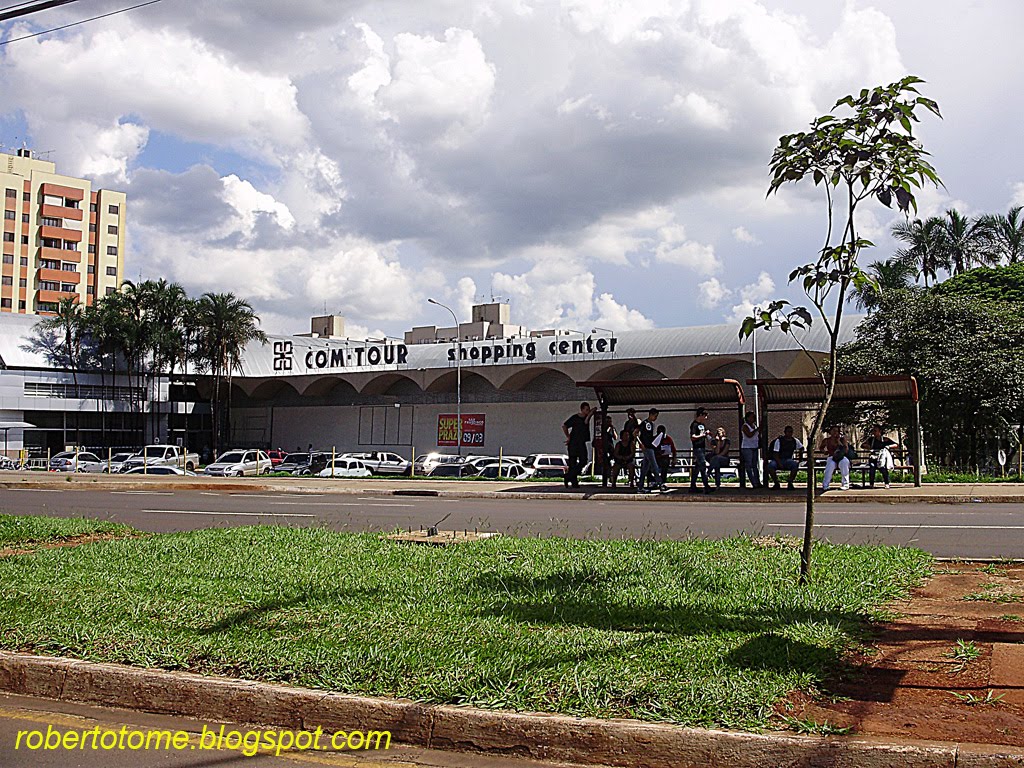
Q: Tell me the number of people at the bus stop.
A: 12